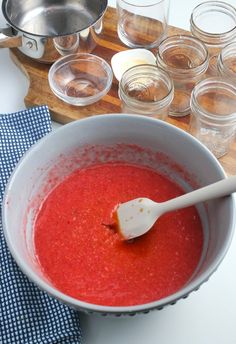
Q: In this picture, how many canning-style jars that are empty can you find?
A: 5